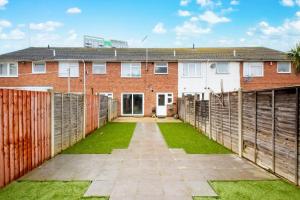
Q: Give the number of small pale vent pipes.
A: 4